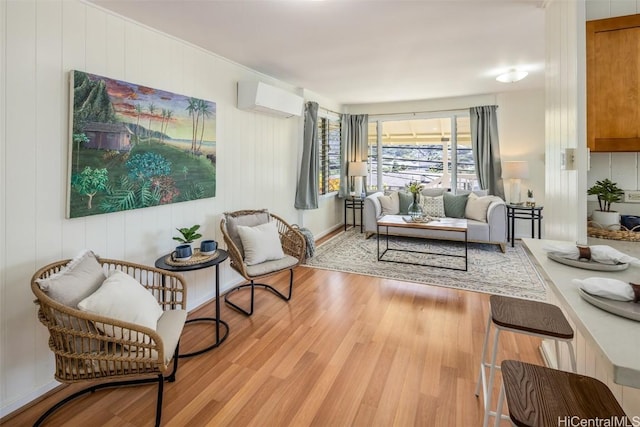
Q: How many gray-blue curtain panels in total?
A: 3